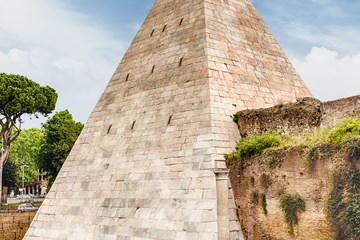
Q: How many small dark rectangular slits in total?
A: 9